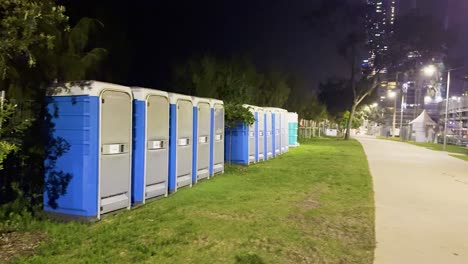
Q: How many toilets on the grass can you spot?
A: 12